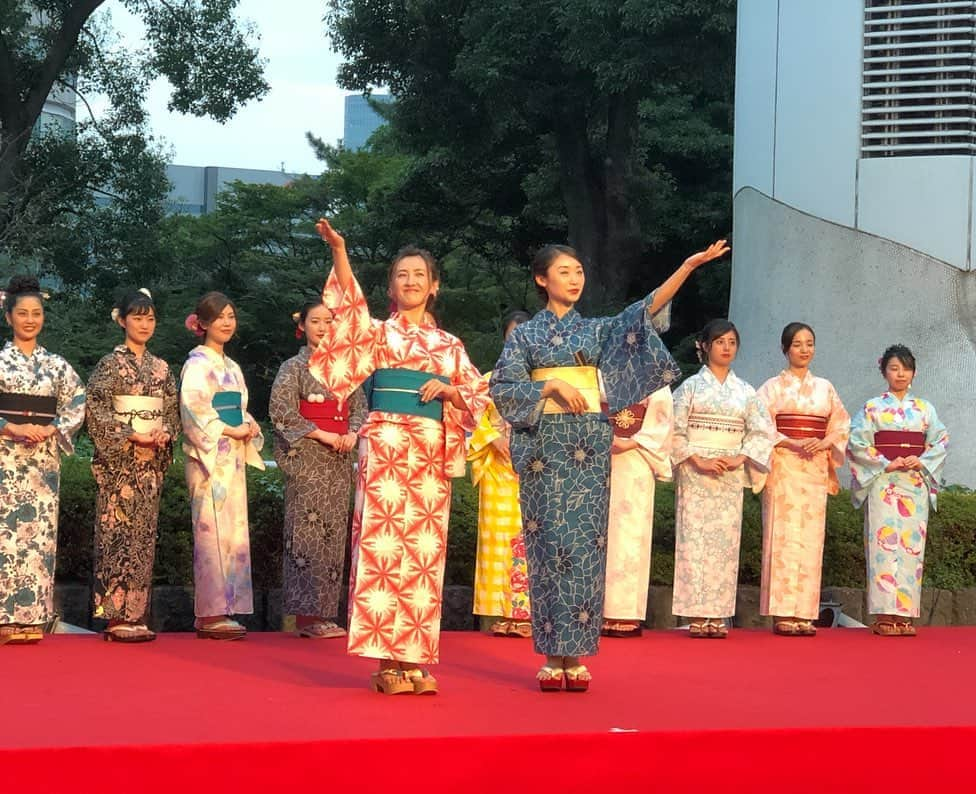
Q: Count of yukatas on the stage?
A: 11